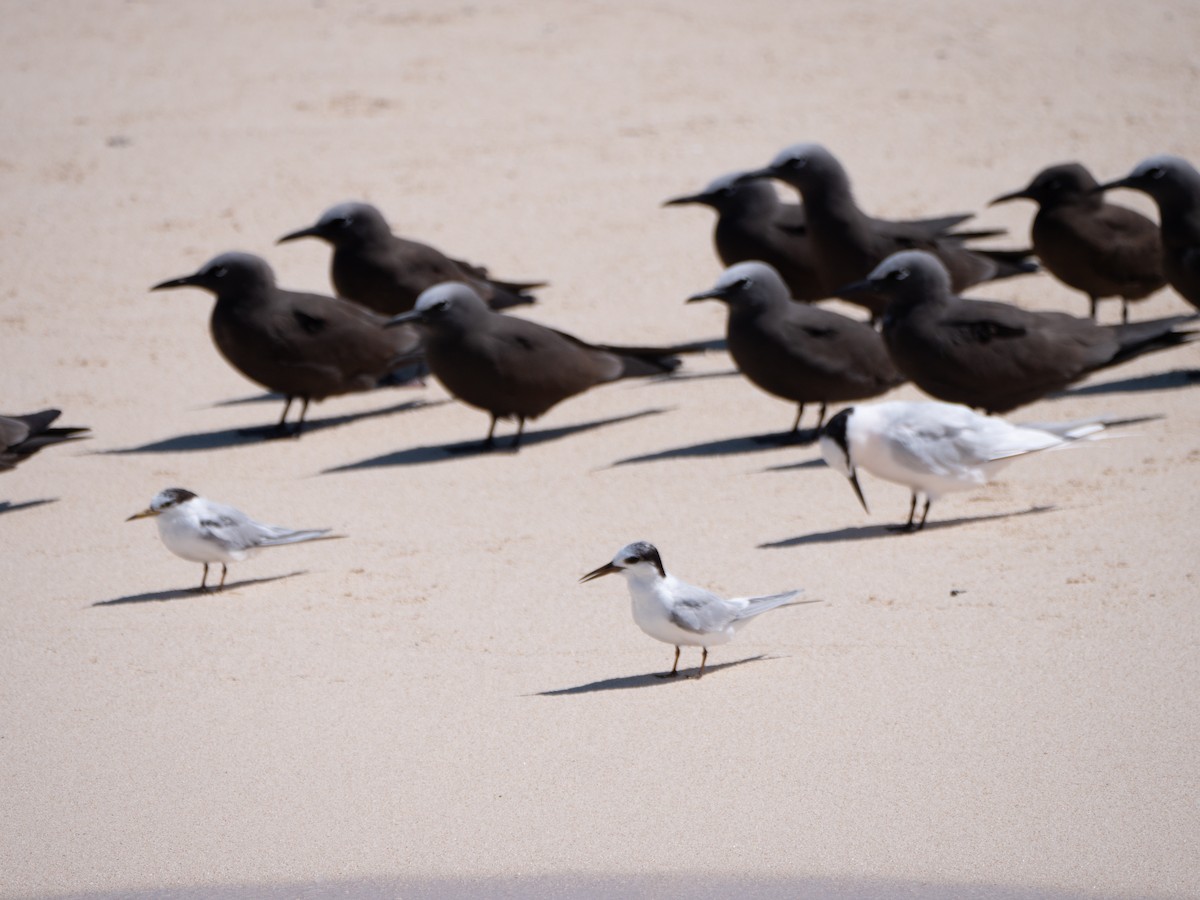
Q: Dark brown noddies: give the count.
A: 10